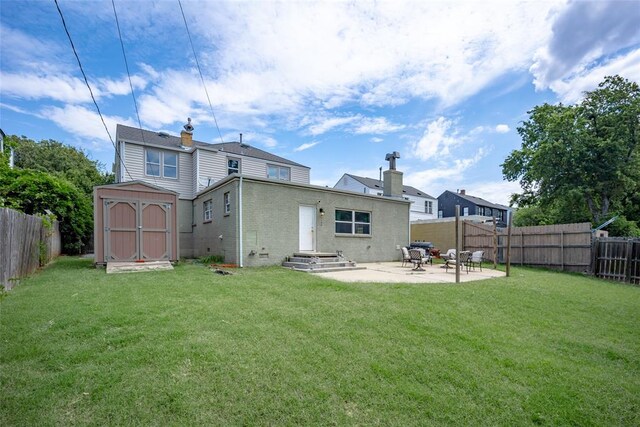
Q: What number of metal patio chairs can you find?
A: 6